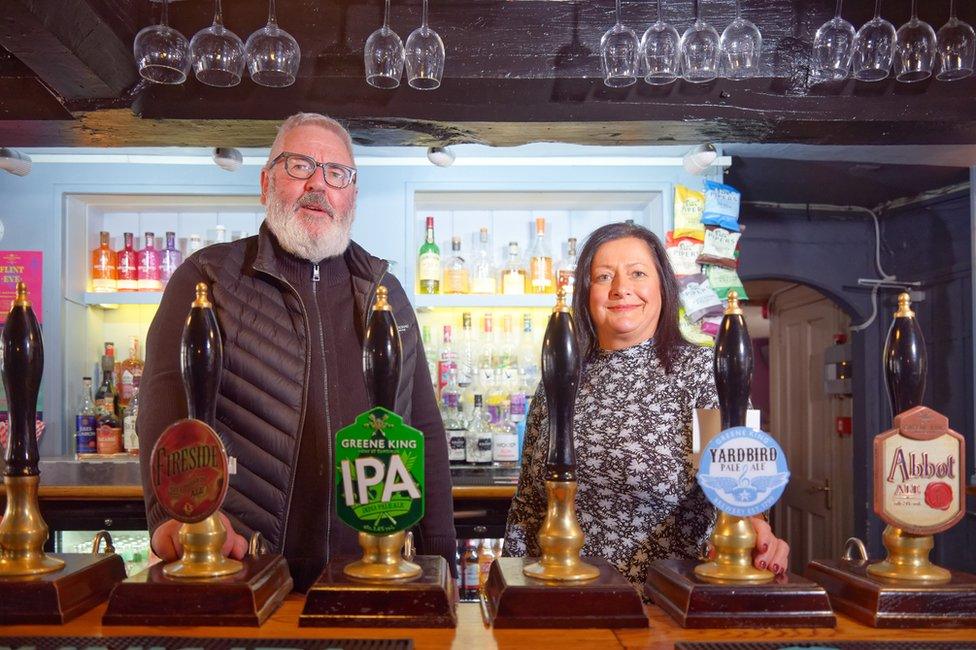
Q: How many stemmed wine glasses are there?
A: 13